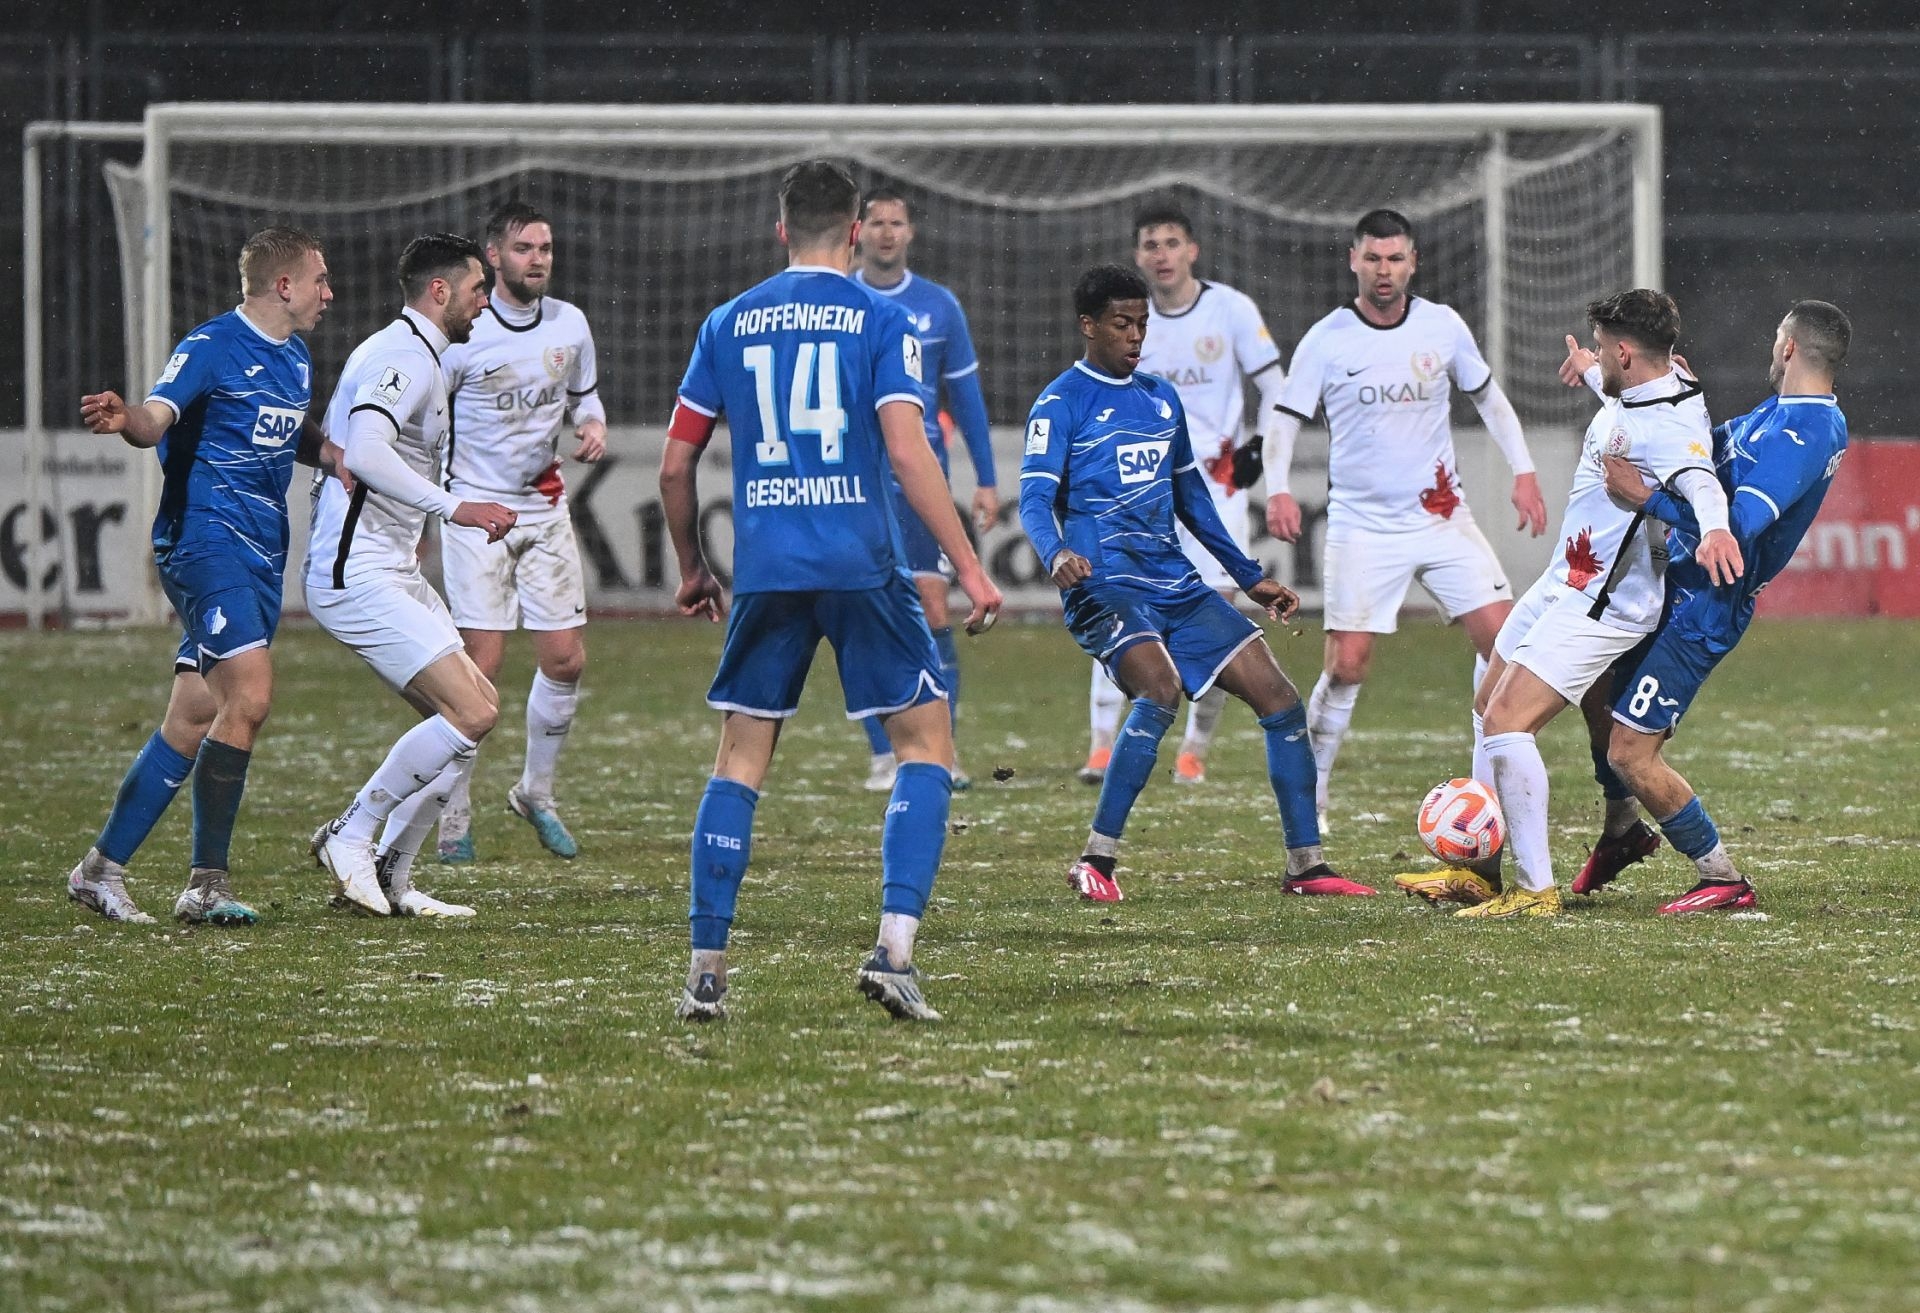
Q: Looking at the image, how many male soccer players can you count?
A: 10